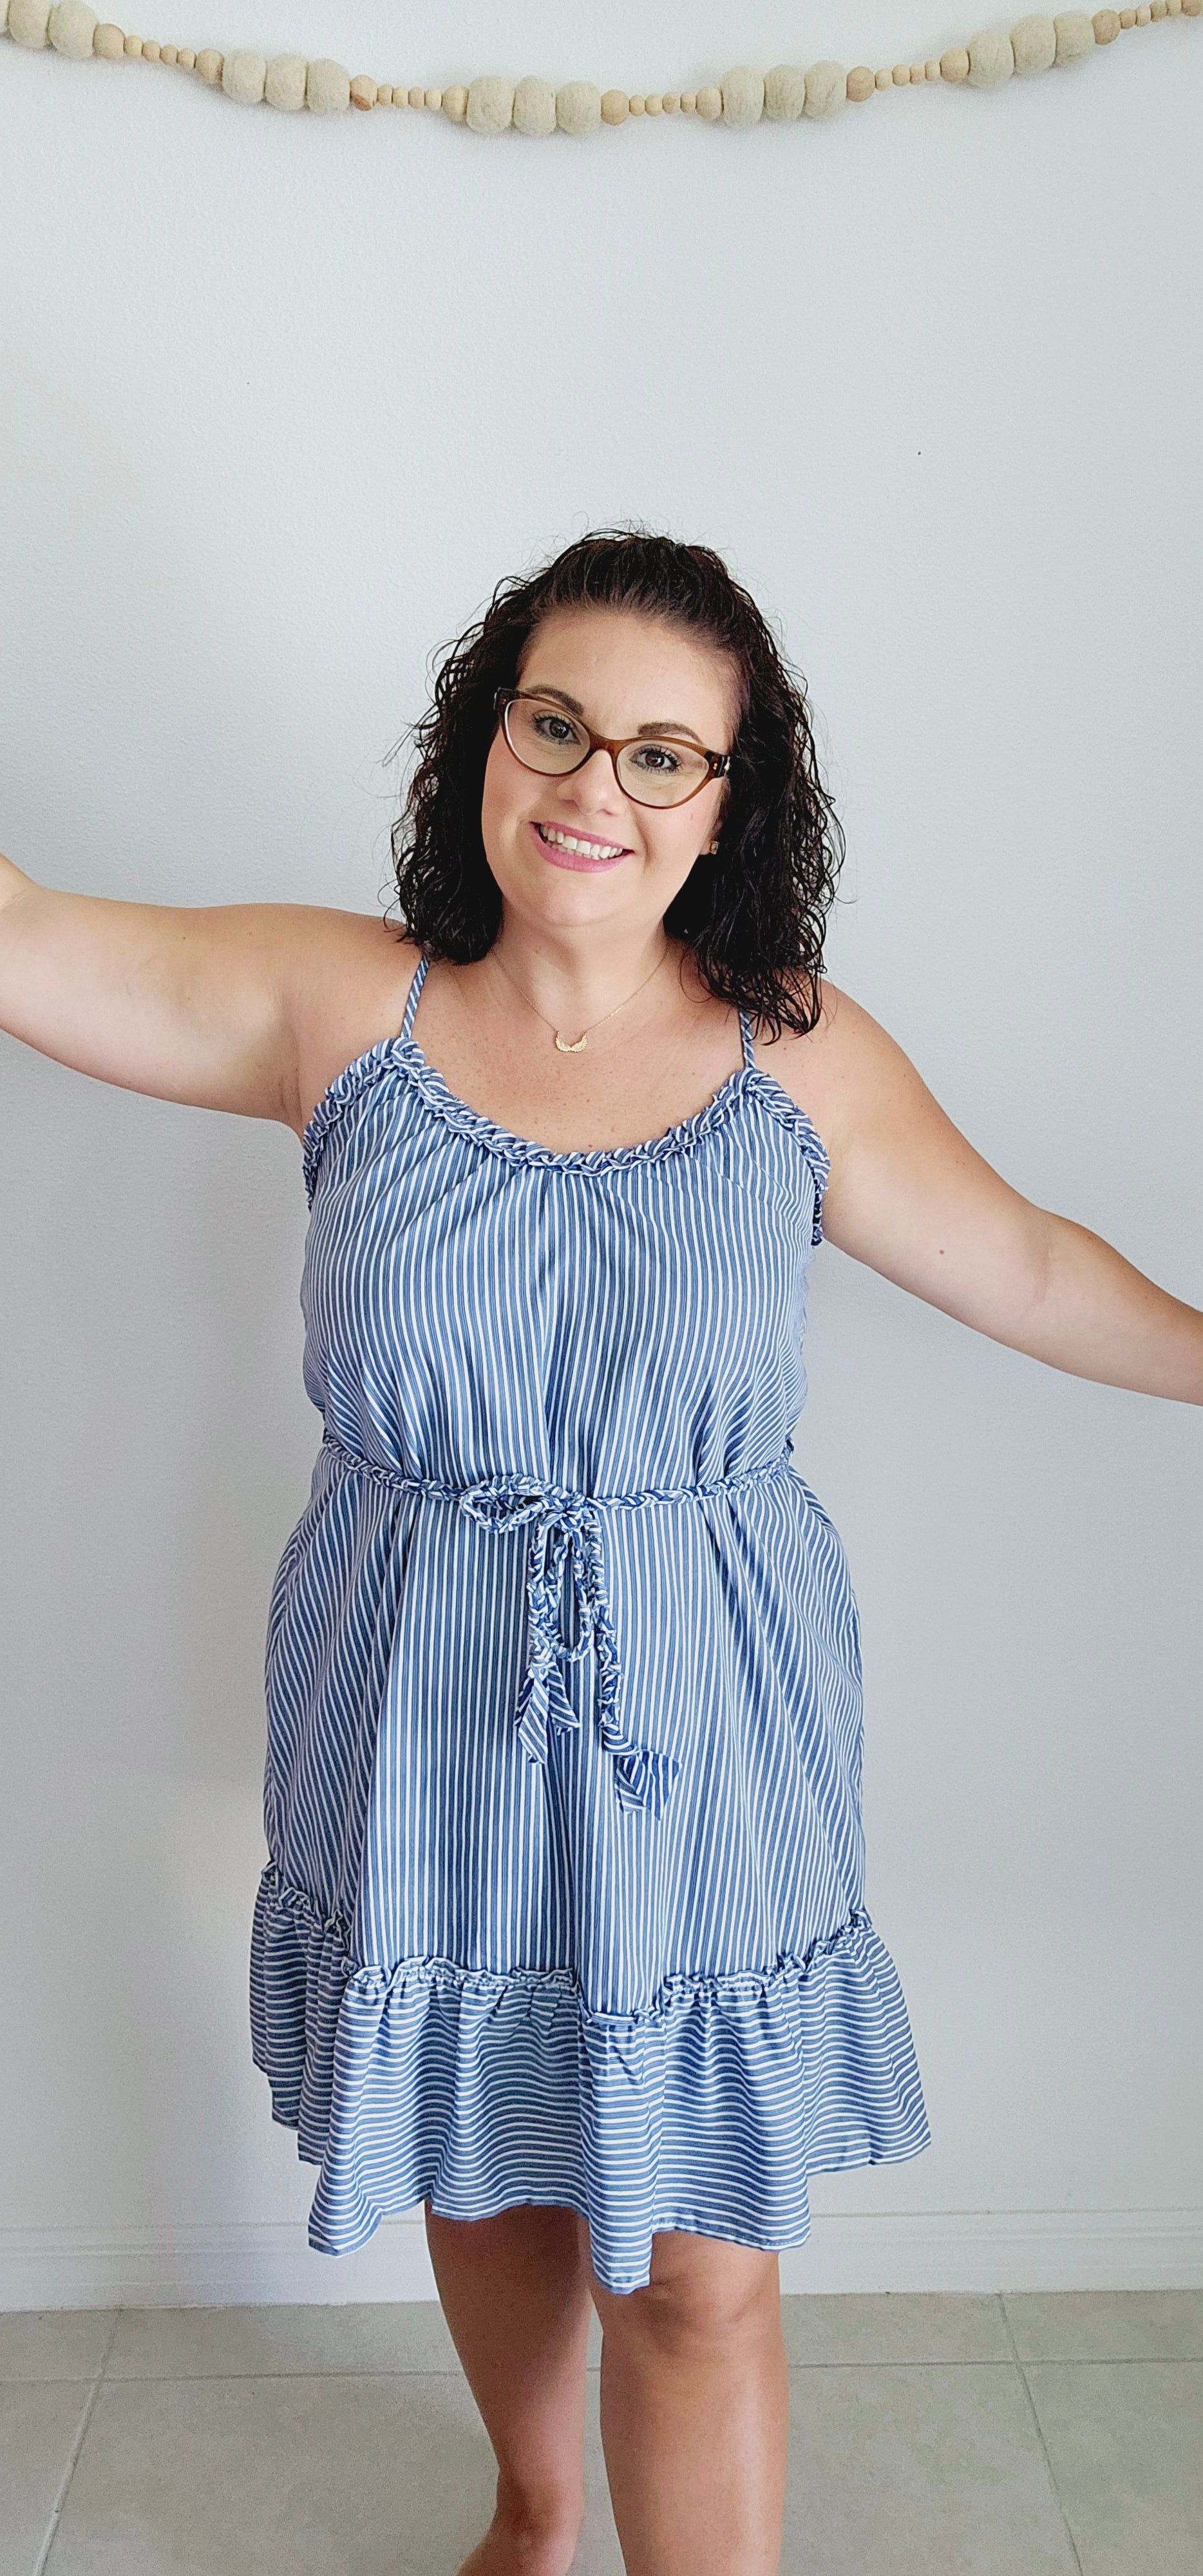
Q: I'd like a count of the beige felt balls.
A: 15